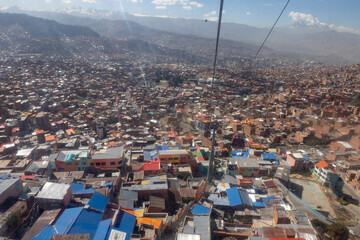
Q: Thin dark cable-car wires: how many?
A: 2